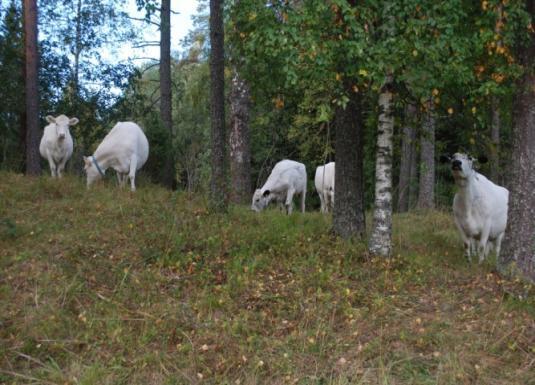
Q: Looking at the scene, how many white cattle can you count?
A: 5